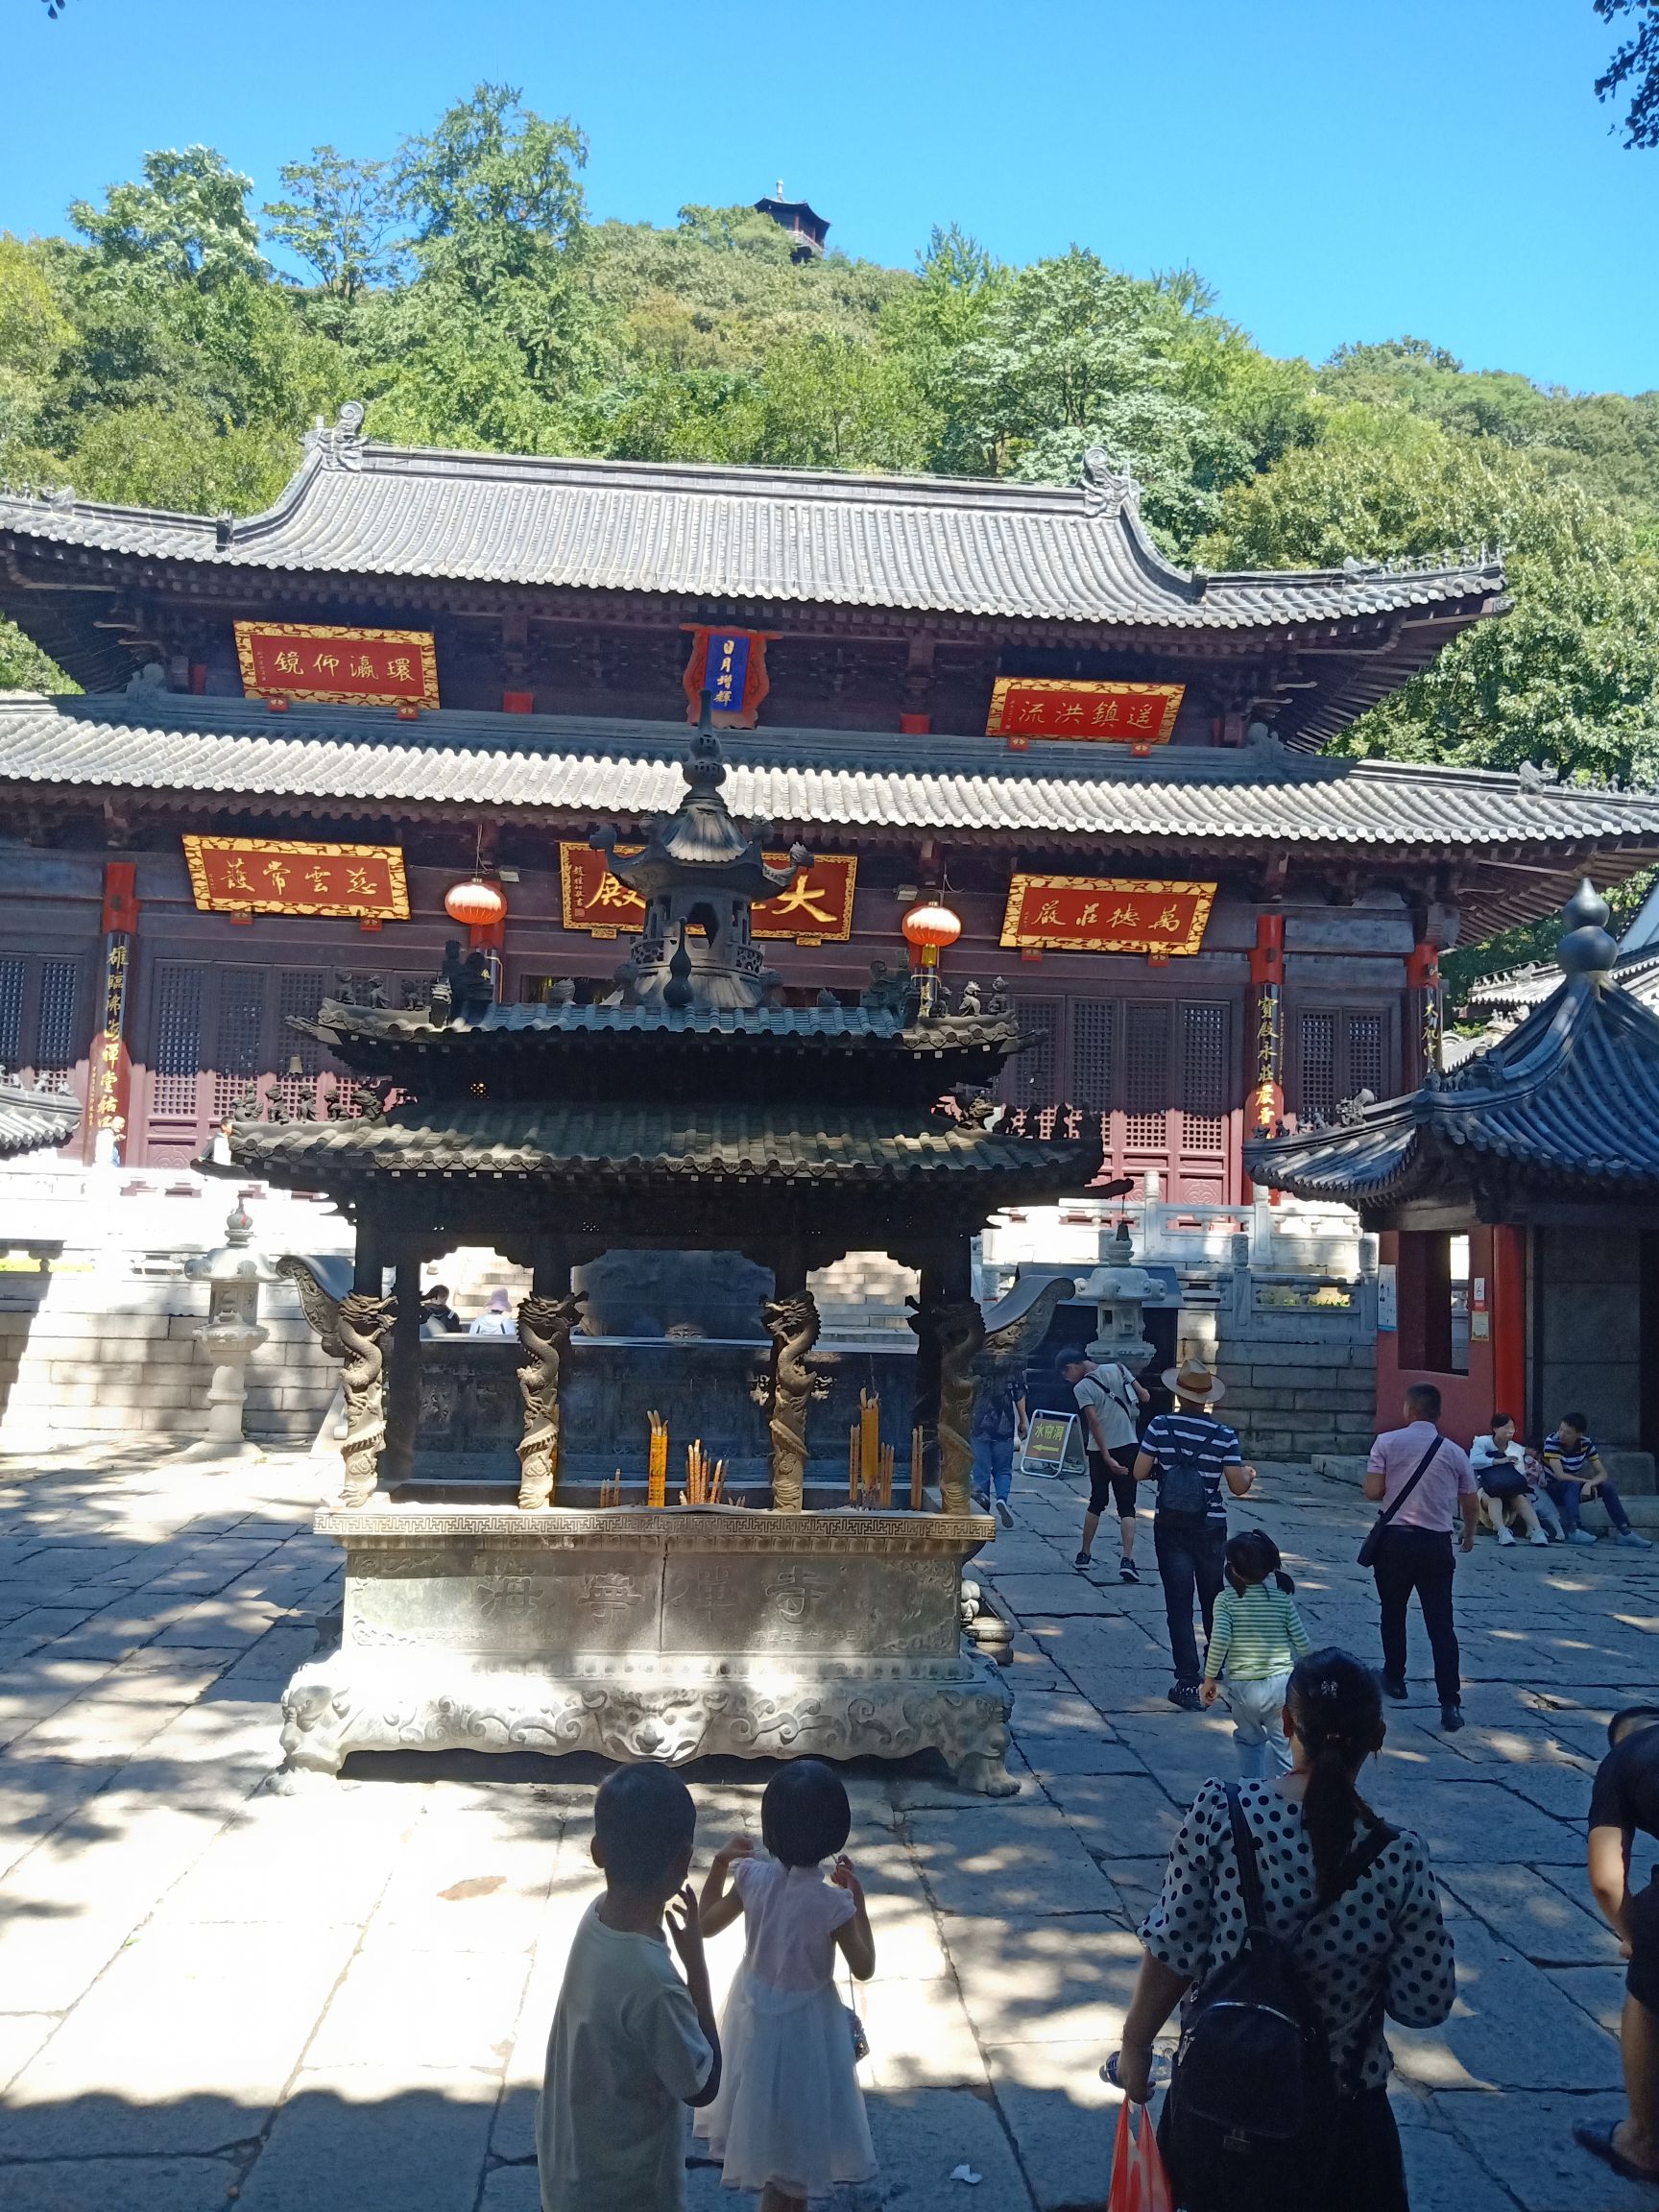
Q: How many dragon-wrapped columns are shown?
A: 4